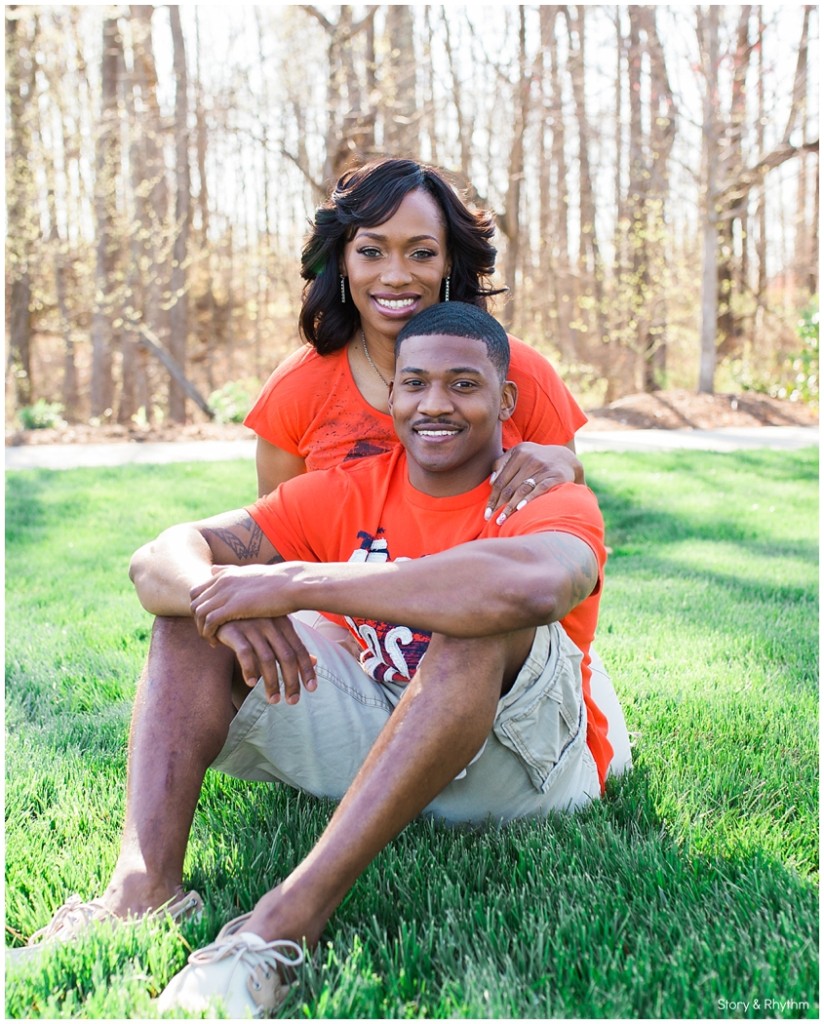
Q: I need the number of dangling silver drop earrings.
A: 2